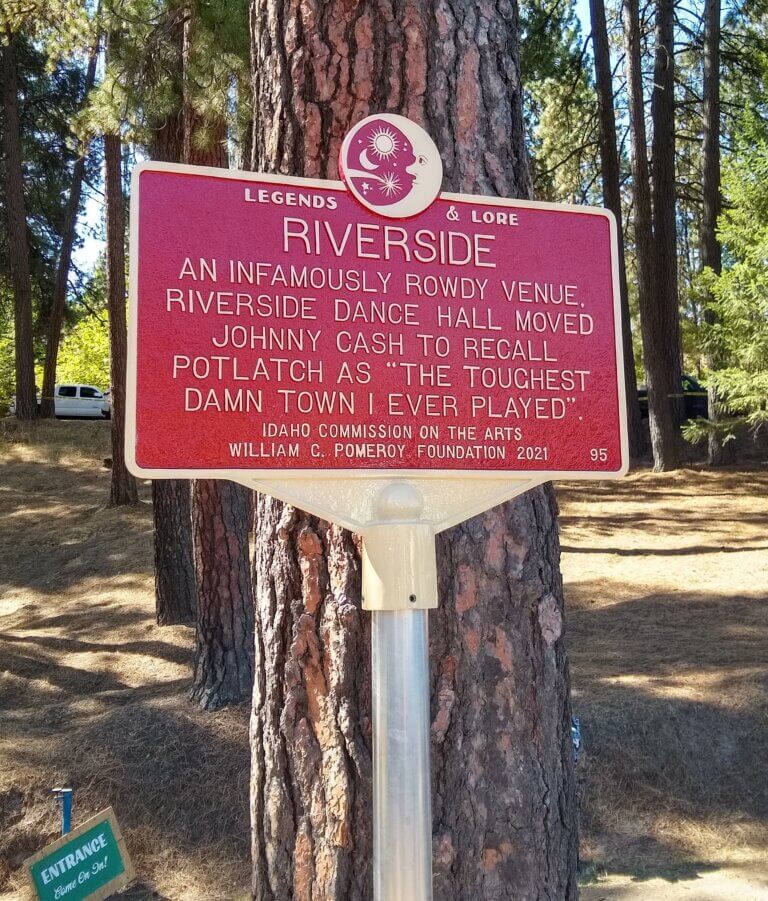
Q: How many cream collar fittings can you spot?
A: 1